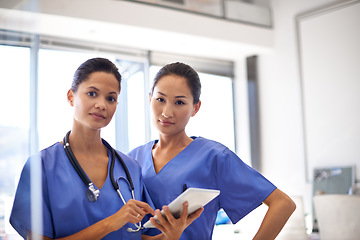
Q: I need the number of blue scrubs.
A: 2